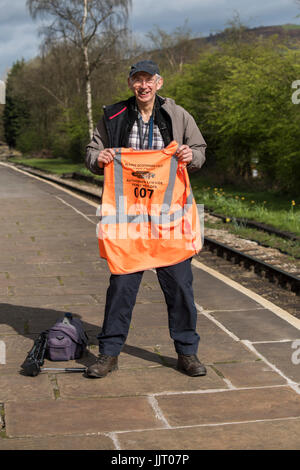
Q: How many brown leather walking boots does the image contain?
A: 2